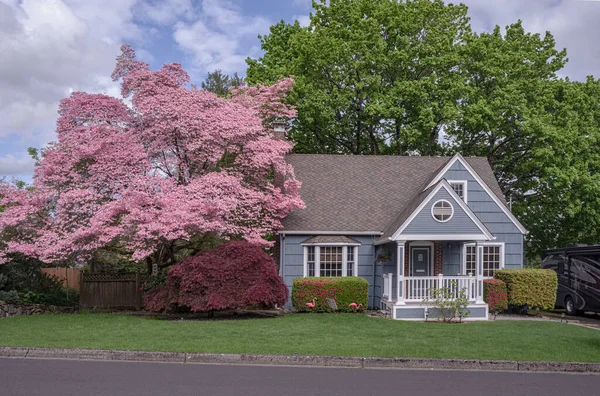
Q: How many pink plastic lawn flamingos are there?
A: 2